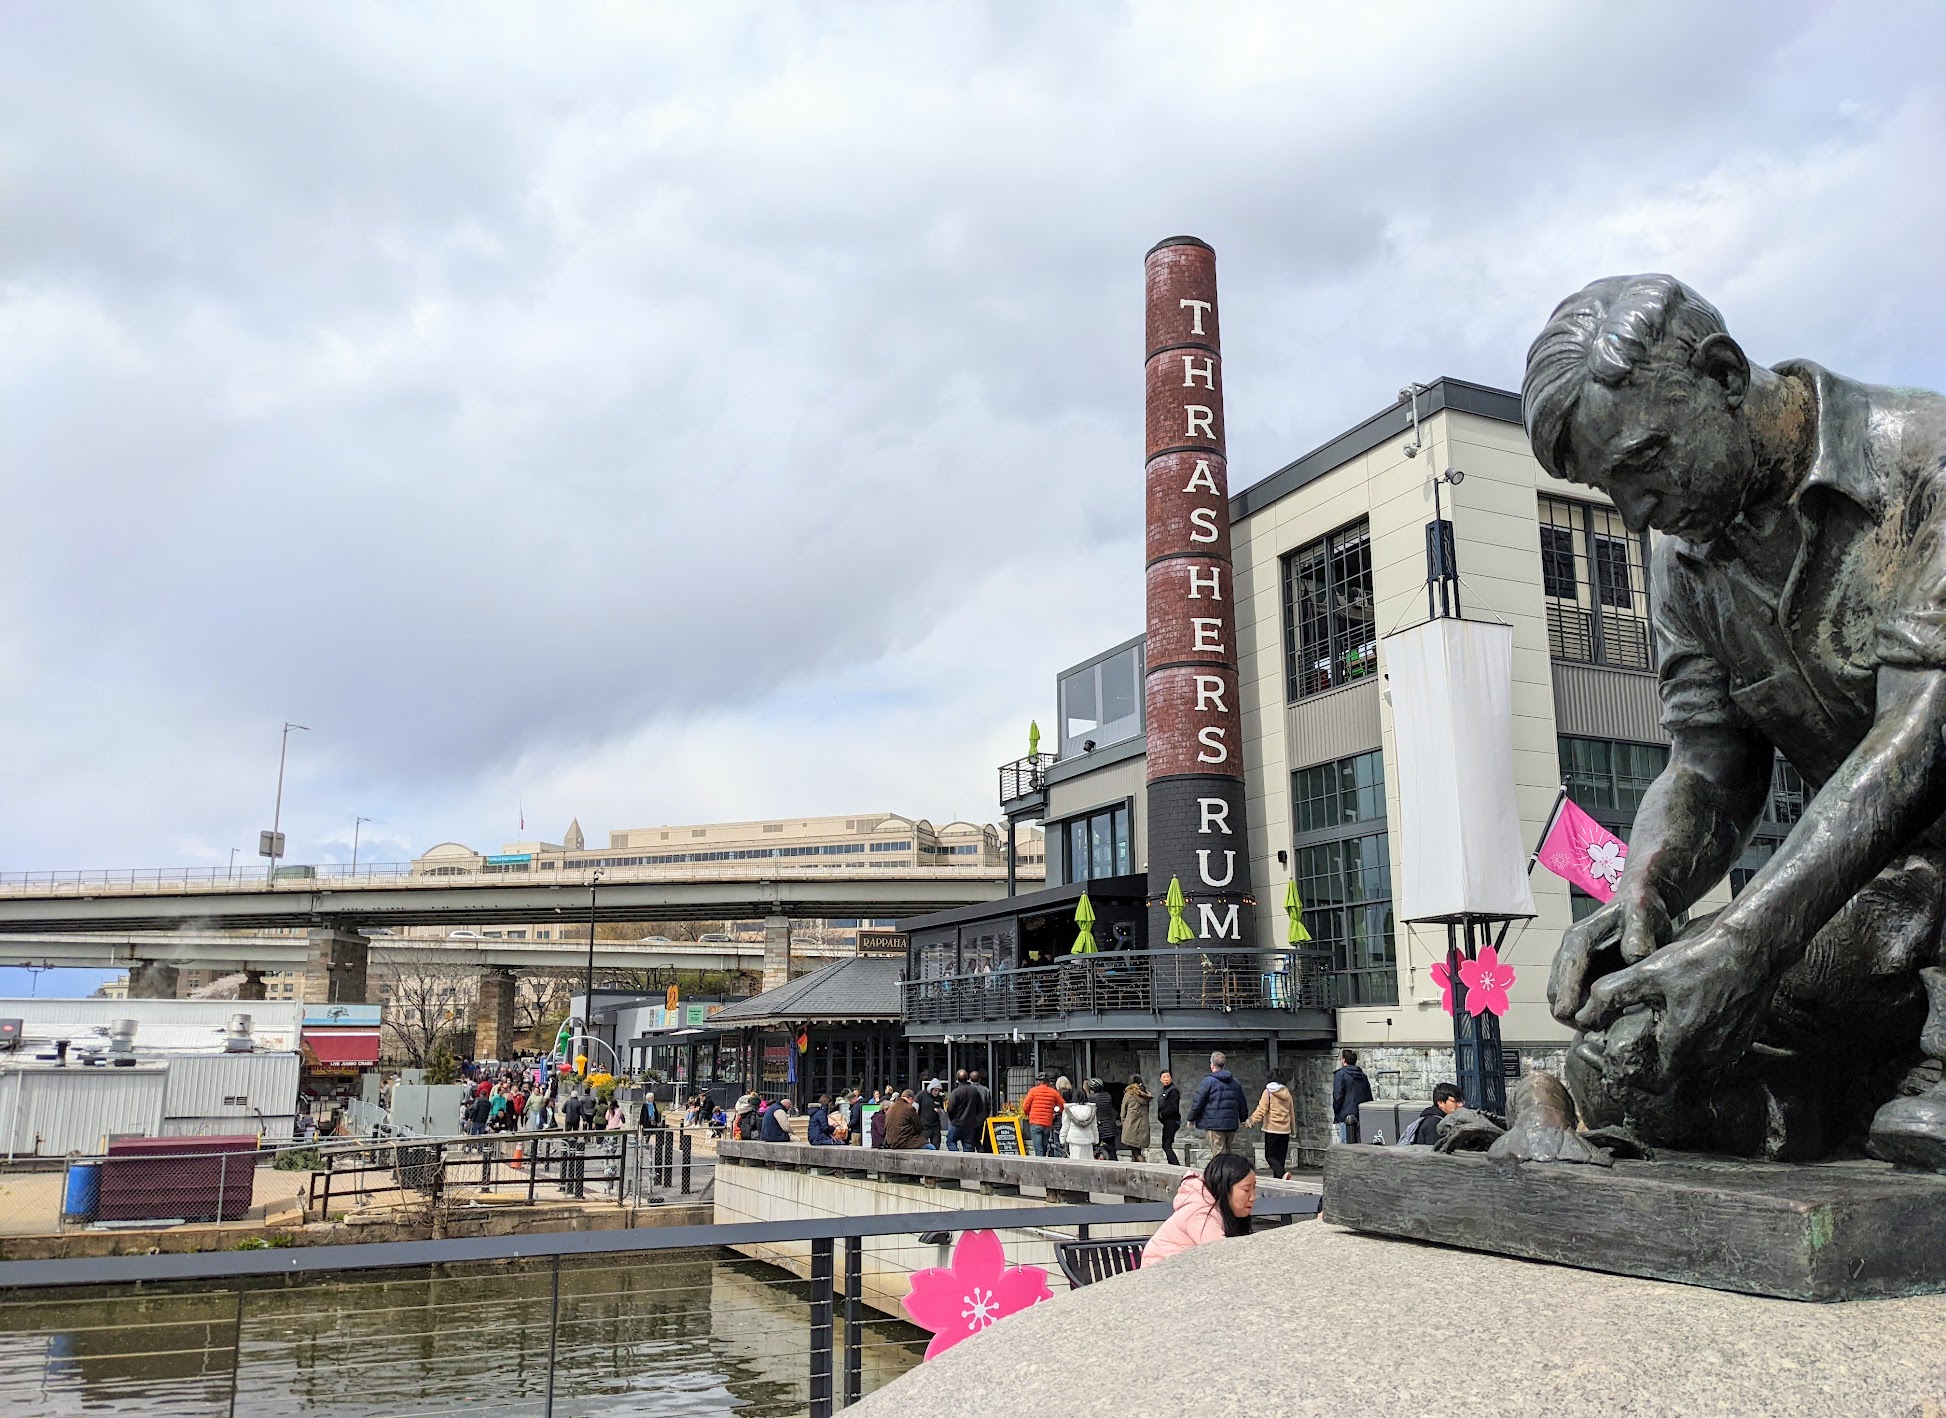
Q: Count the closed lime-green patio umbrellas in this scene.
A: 4